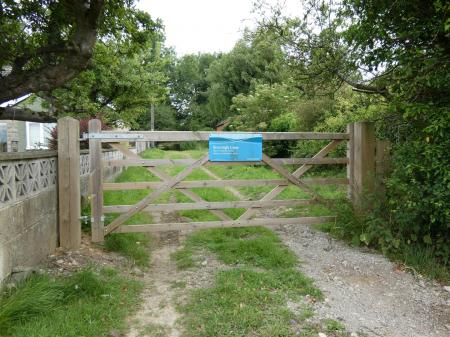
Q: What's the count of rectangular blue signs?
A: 1